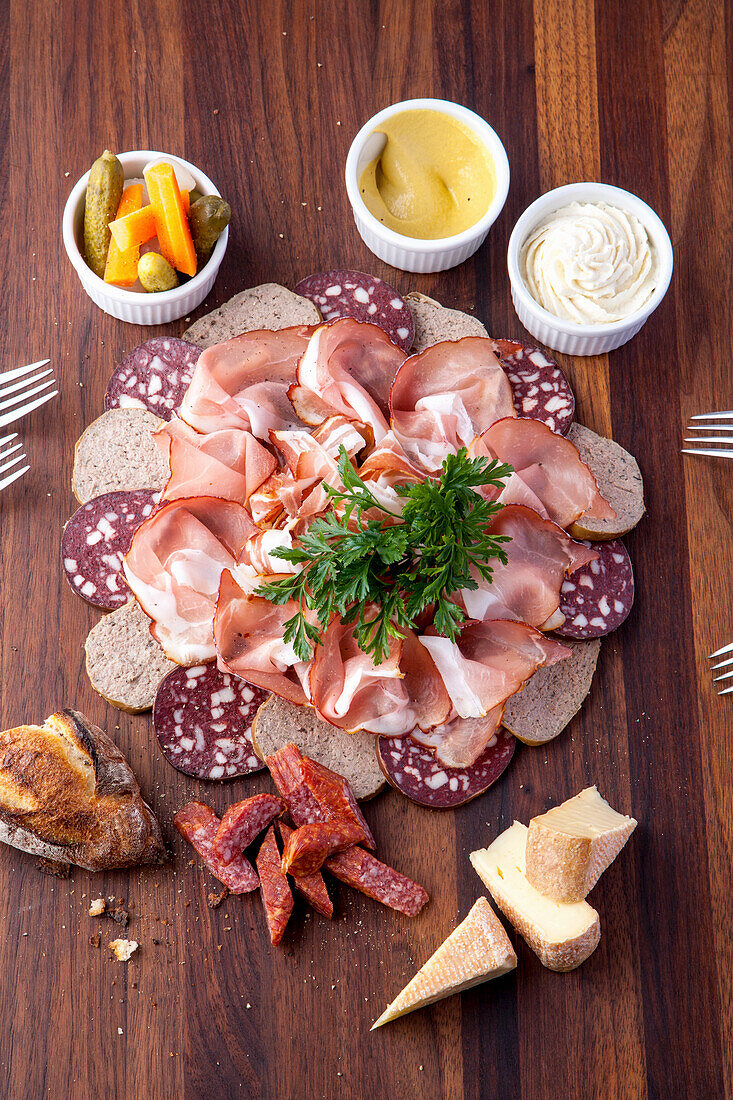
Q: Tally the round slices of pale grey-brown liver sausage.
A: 7